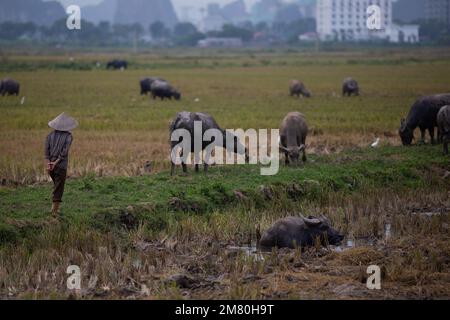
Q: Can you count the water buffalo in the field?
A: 11